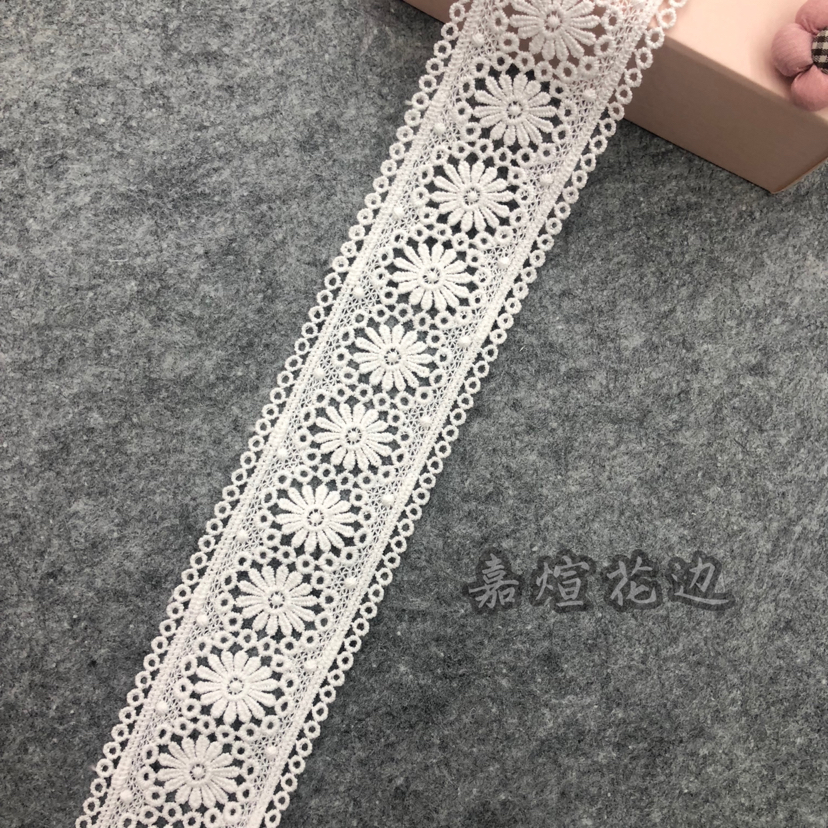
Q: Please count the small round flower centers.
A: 10